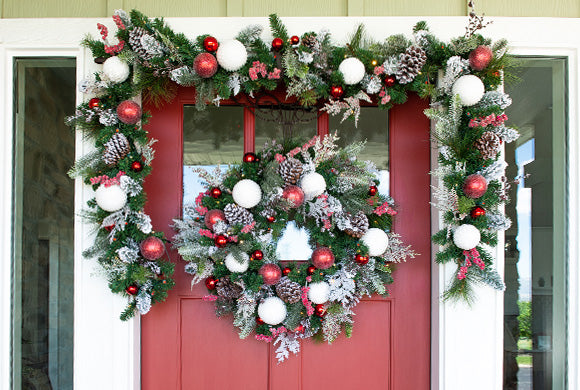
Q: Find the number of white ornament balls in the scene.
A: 12